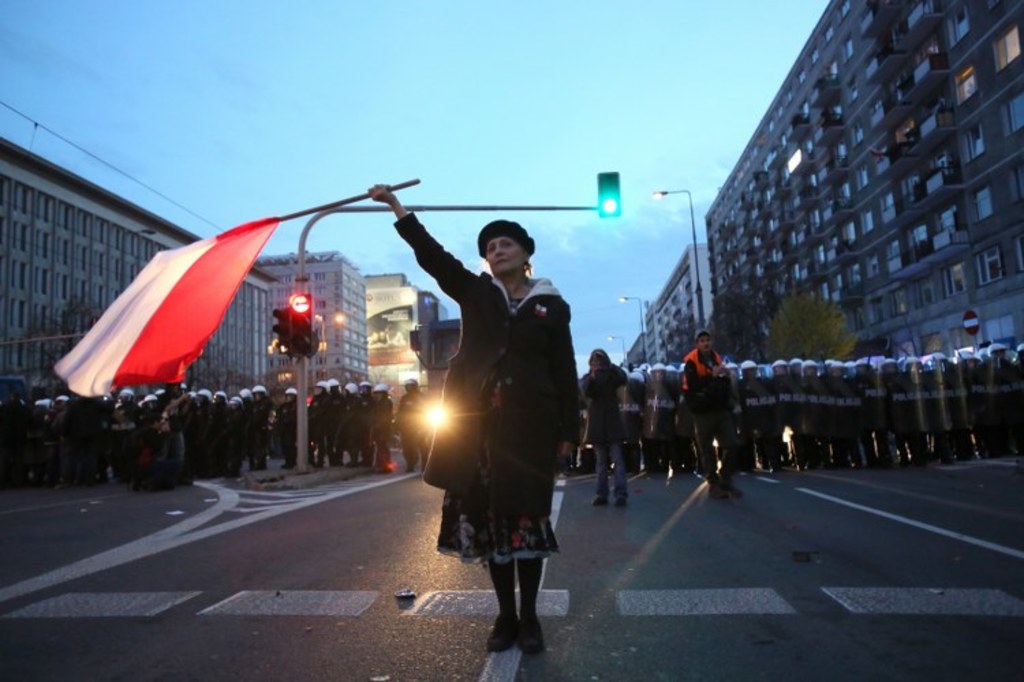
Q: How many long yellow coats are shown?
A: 0